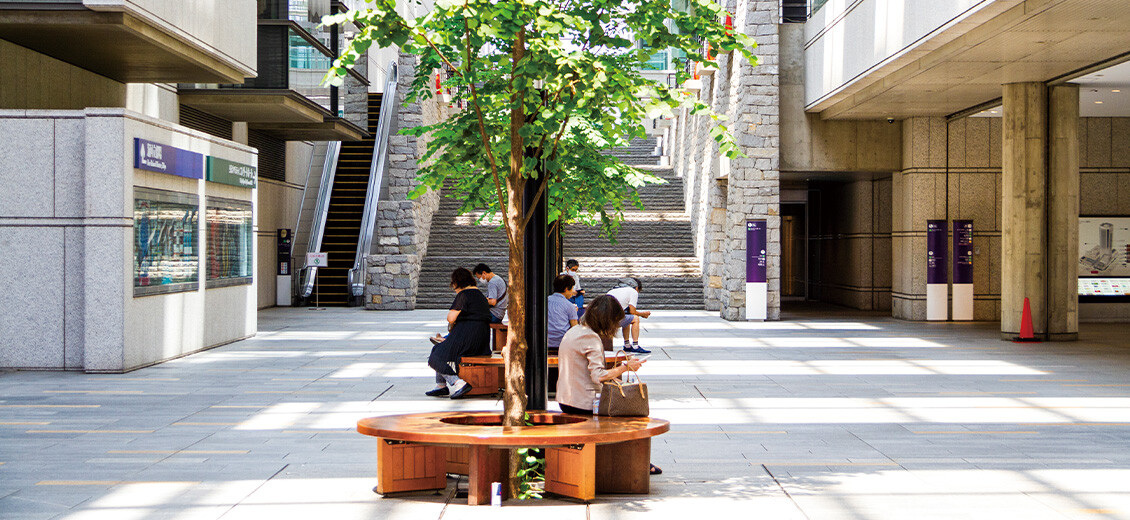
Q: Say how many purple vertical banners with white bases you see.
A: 3